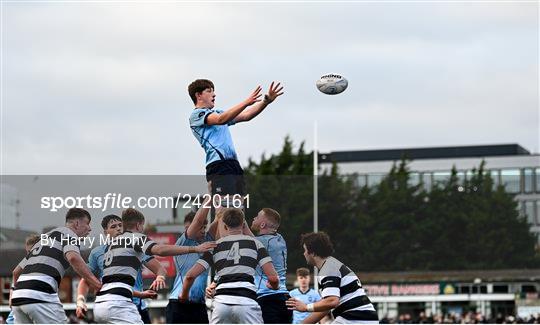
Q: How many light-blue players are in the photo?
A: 5